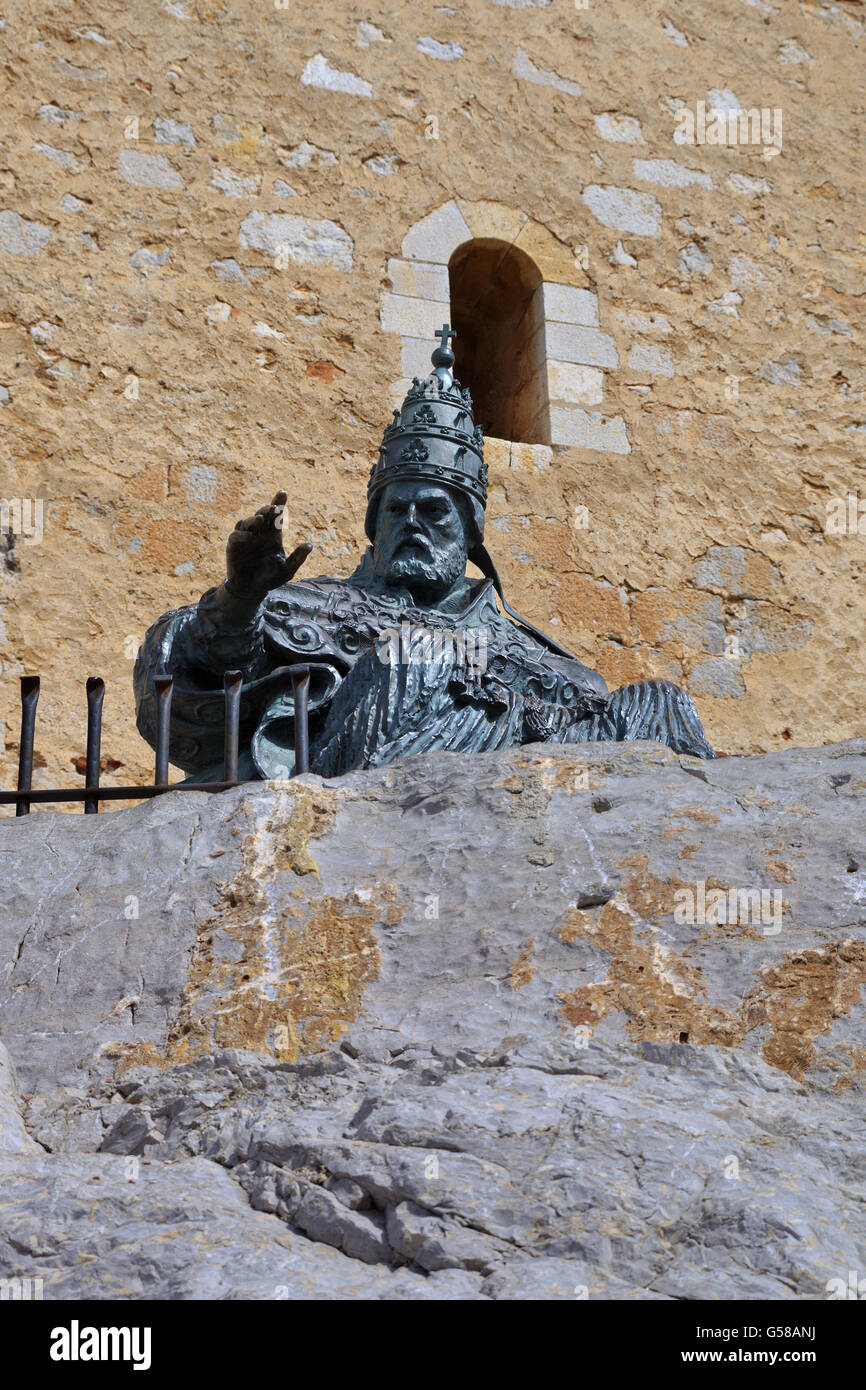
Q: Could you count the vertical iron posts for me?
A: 5